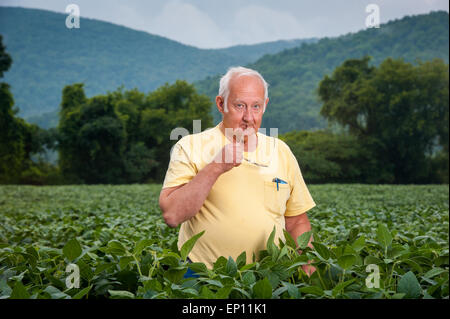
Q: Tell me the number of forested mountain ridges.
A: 2